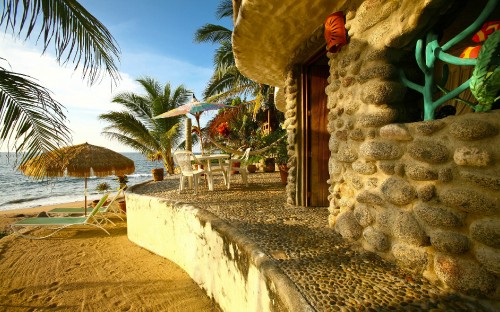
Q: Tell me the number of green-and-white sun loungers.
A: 2